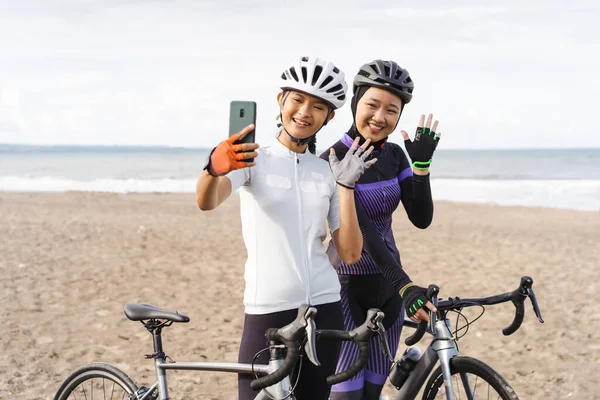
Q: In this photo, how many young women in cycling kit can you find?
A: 2